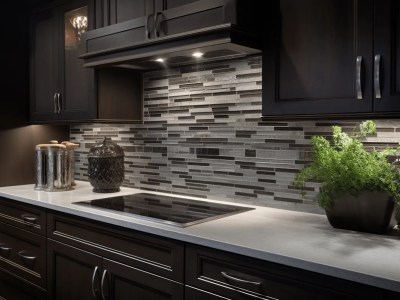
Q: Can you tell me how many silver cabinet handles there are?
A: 12